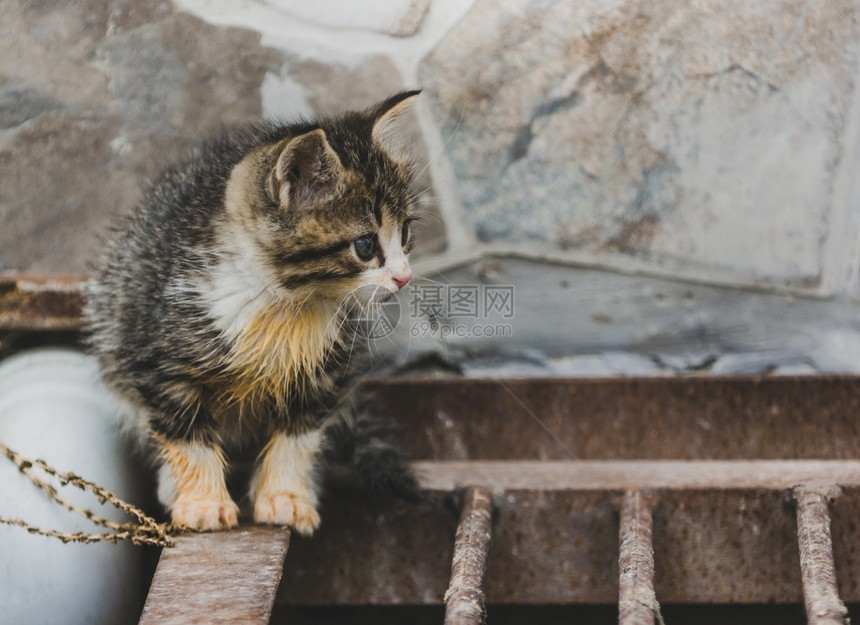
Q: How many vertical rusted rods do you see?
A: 3